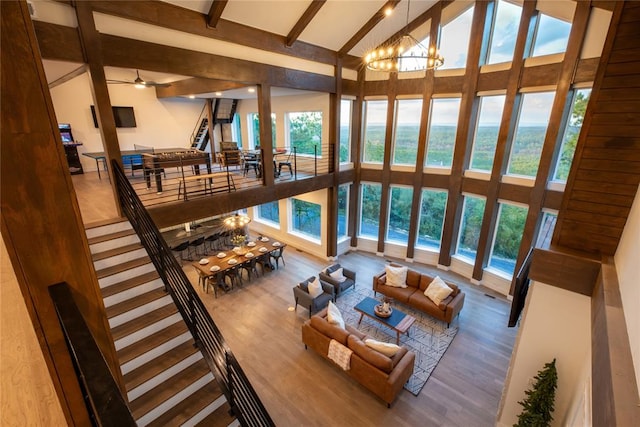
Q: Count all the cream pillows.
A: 6